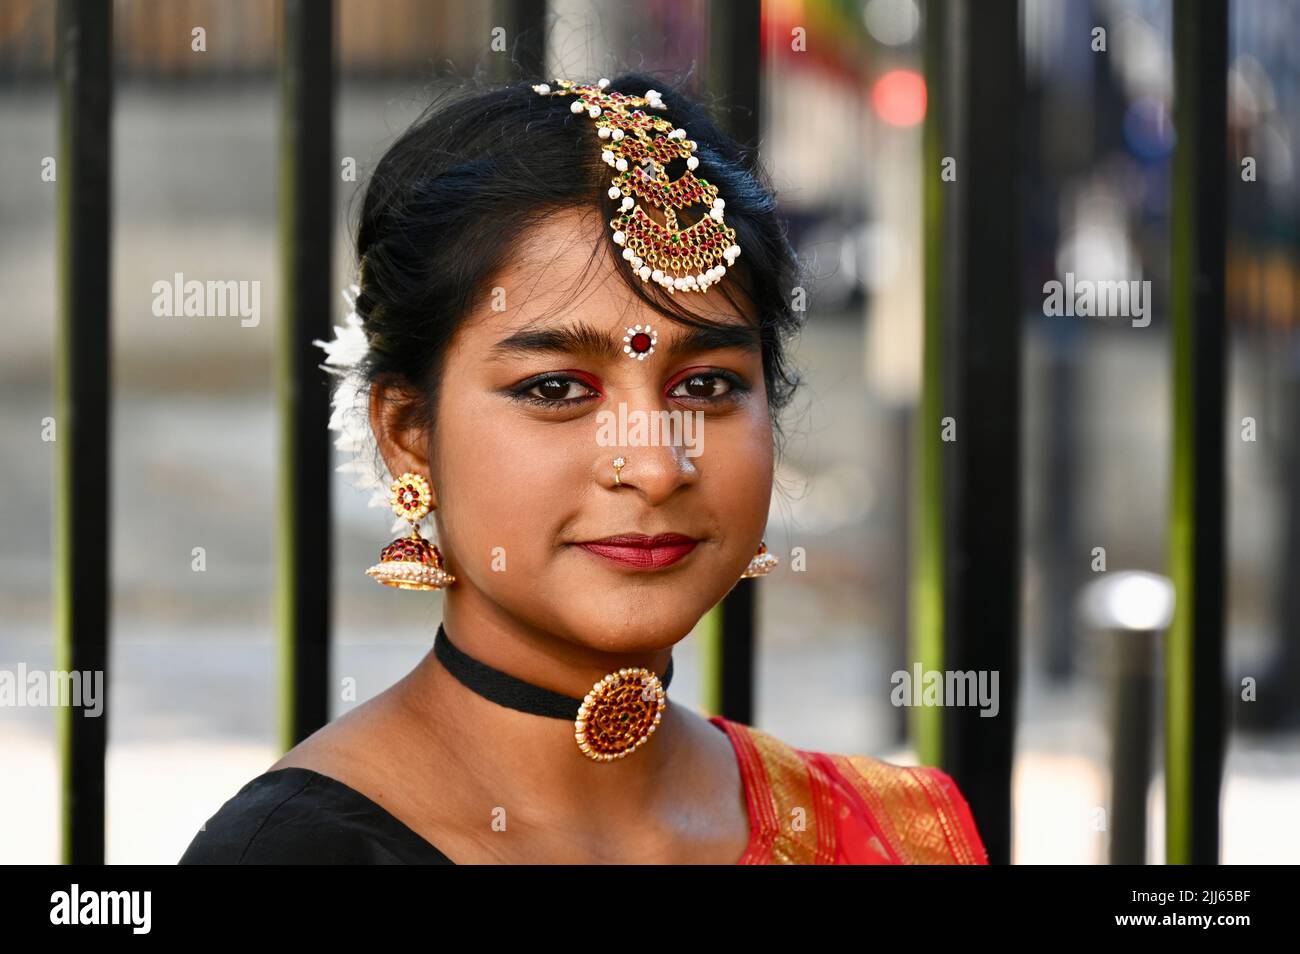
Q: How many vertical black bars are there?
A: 6